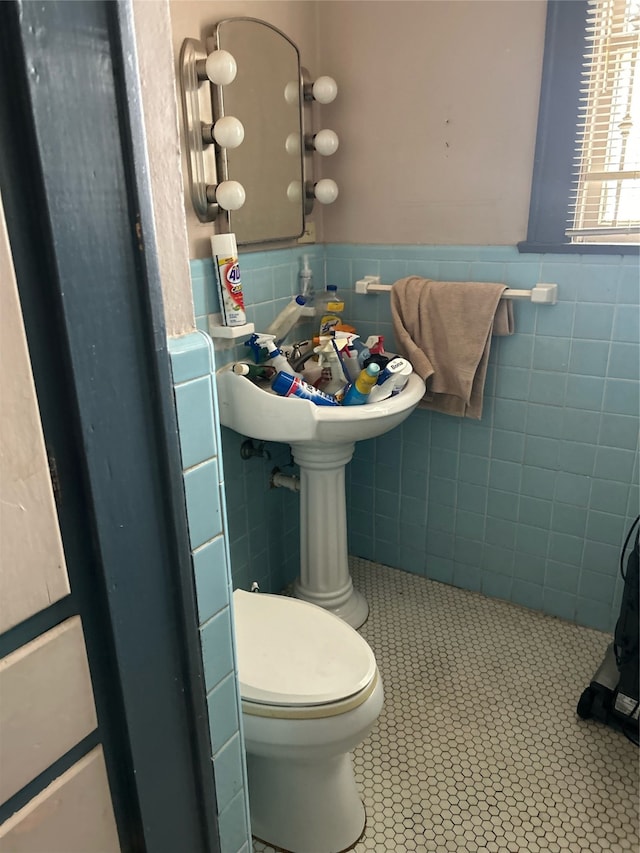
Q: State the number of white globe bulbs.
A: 6